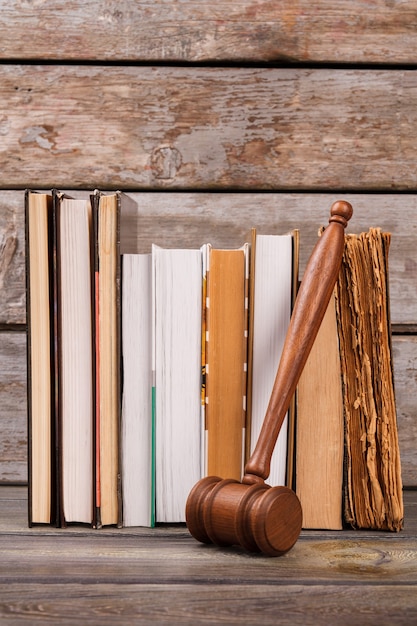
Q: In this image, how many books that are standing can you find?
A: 9